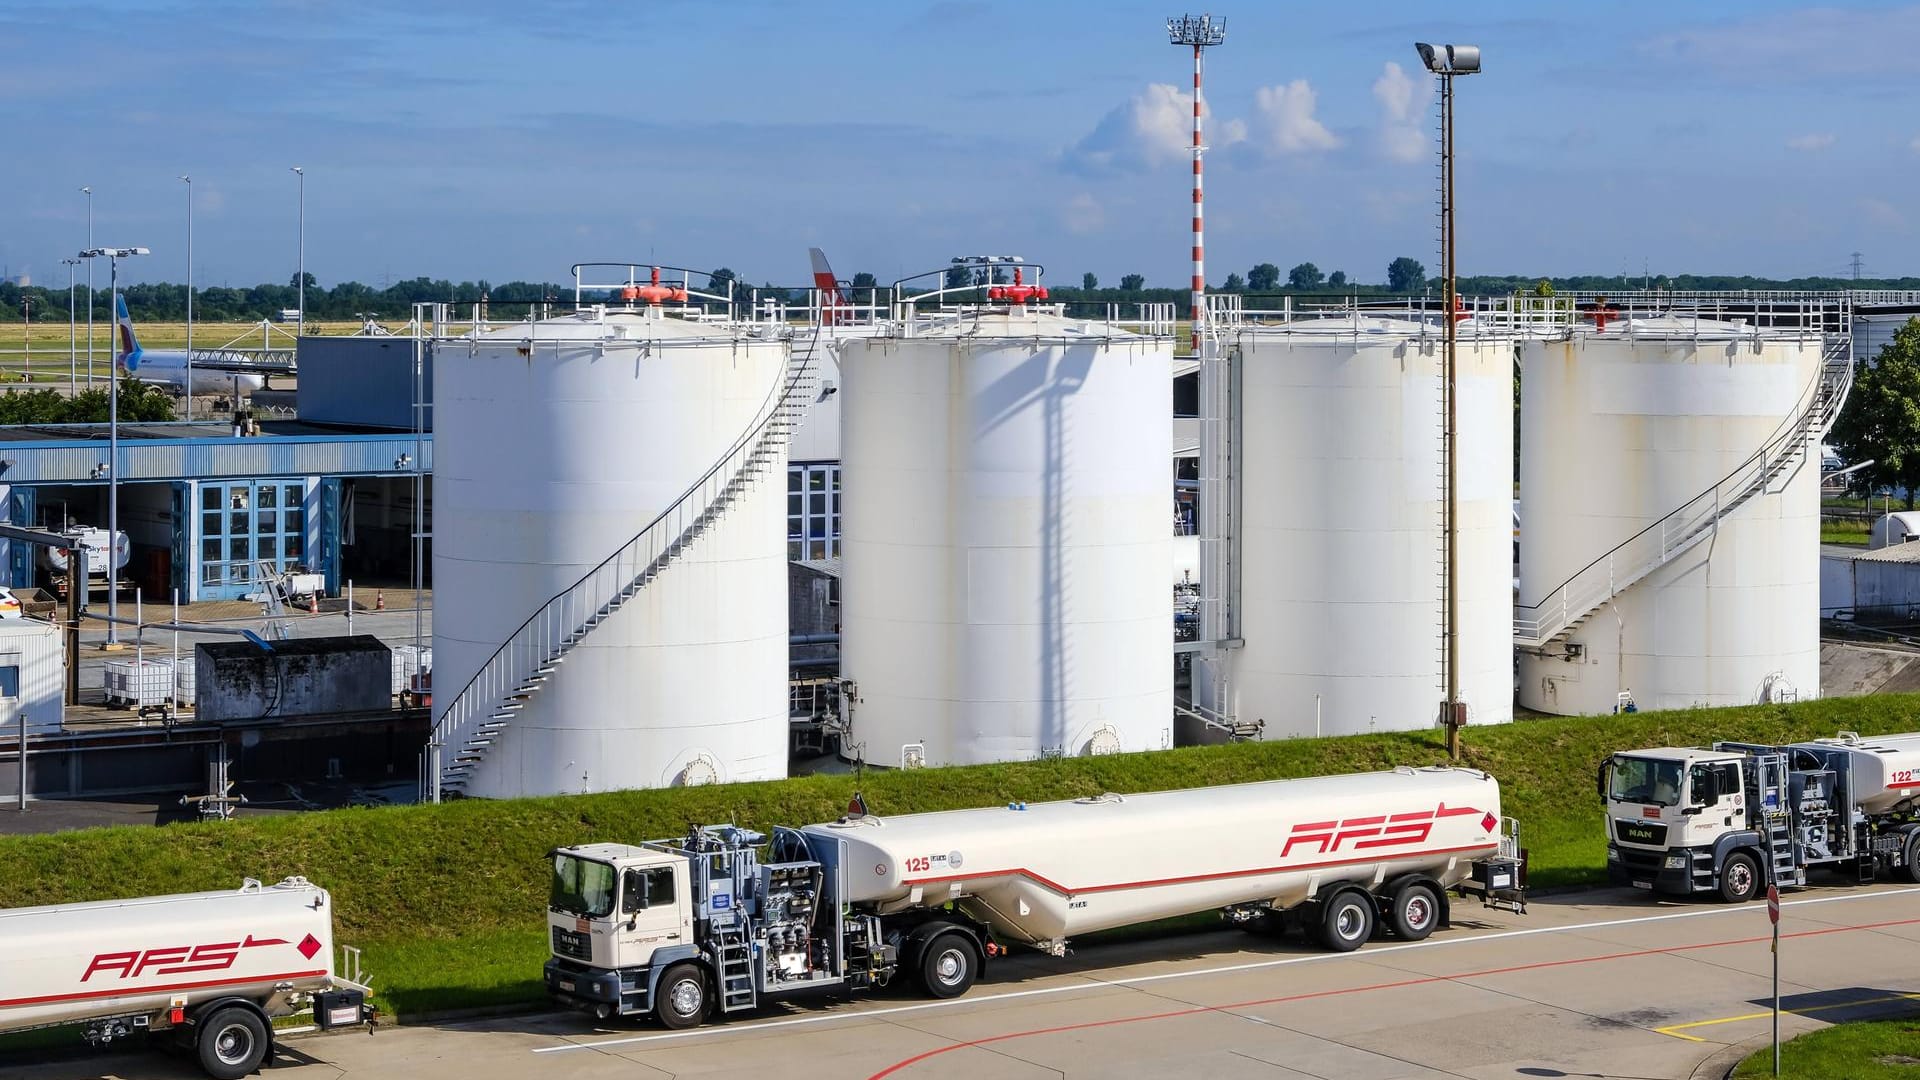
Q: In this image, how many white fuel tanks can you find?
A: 4